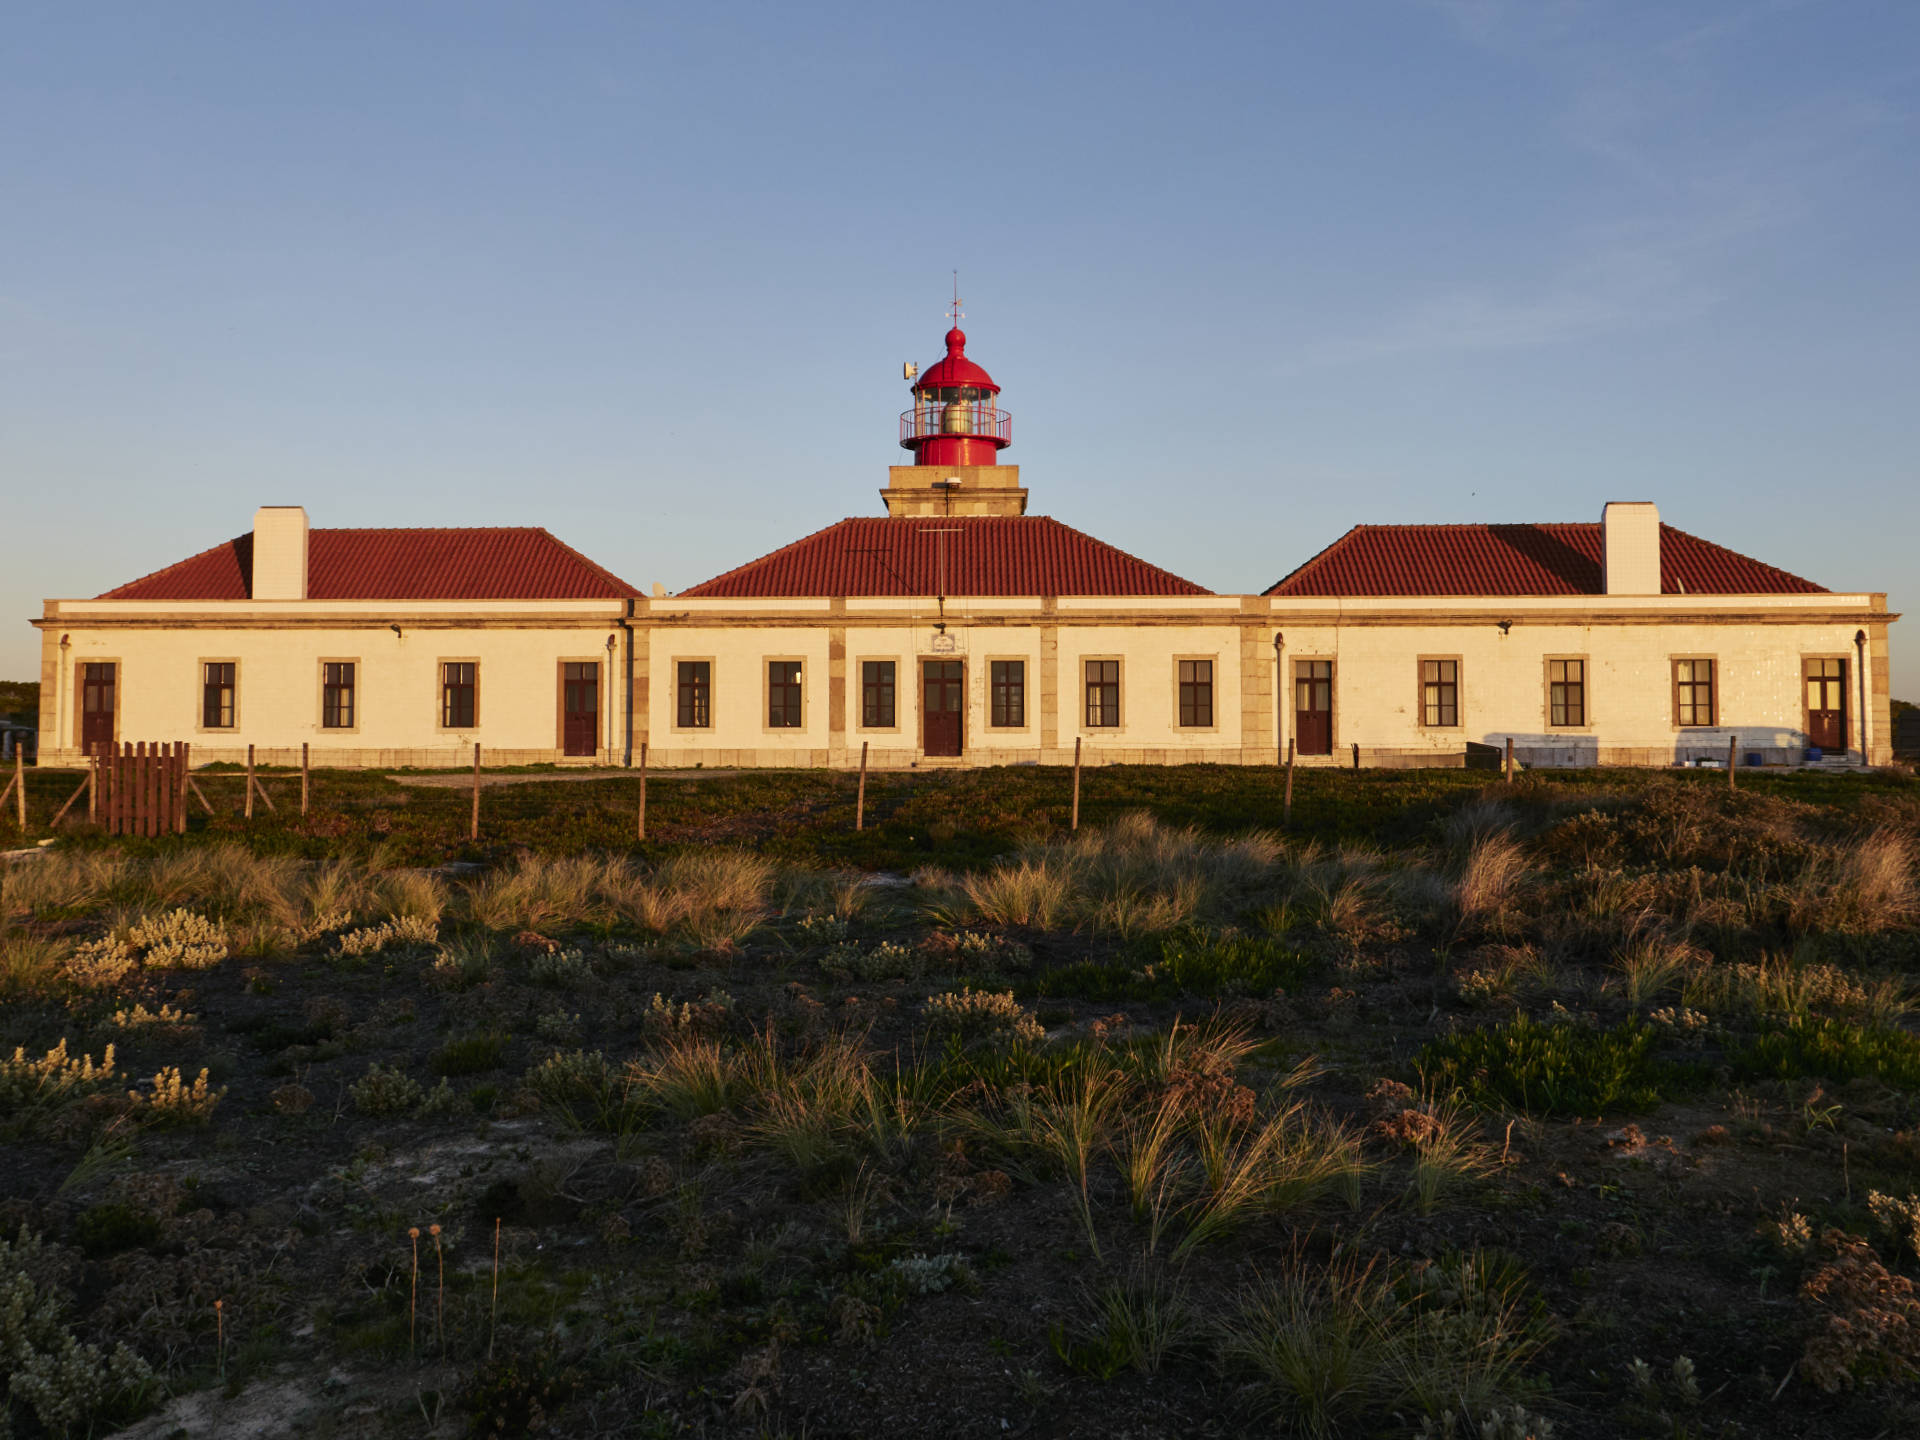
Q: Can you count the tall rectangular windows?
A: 12